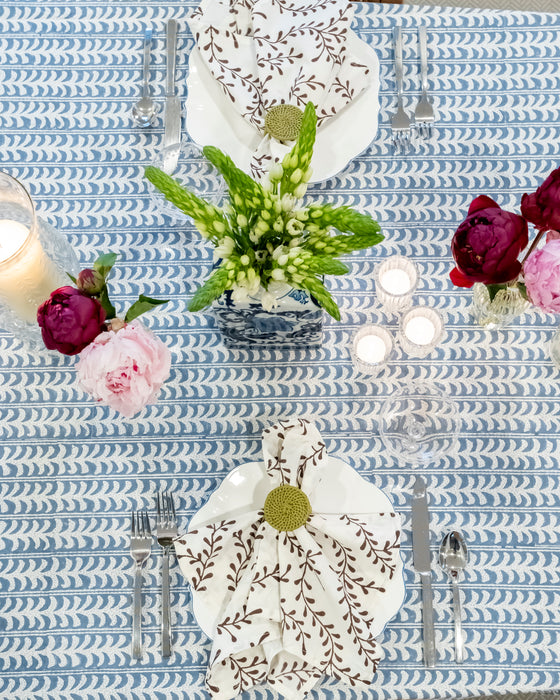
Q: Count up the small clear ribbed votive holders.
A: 3